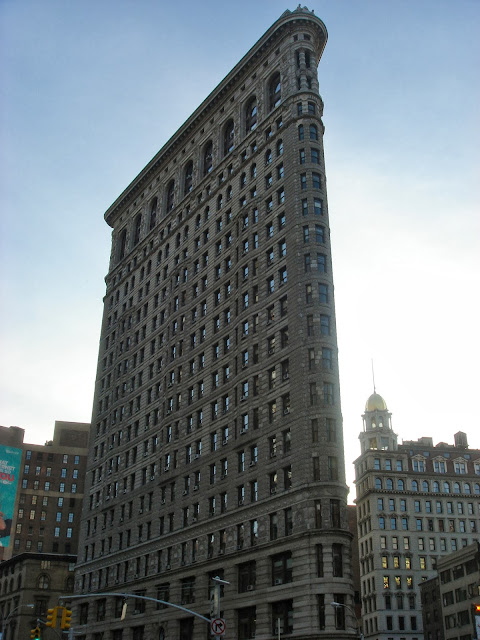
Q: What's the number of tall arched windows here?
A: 9